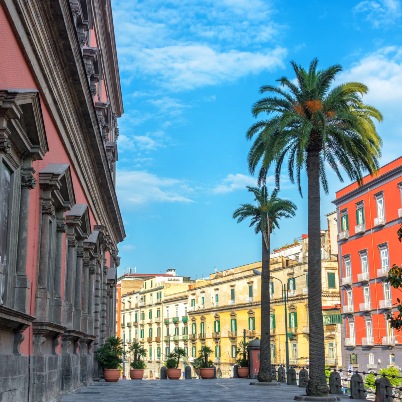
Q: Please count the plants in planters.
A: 5